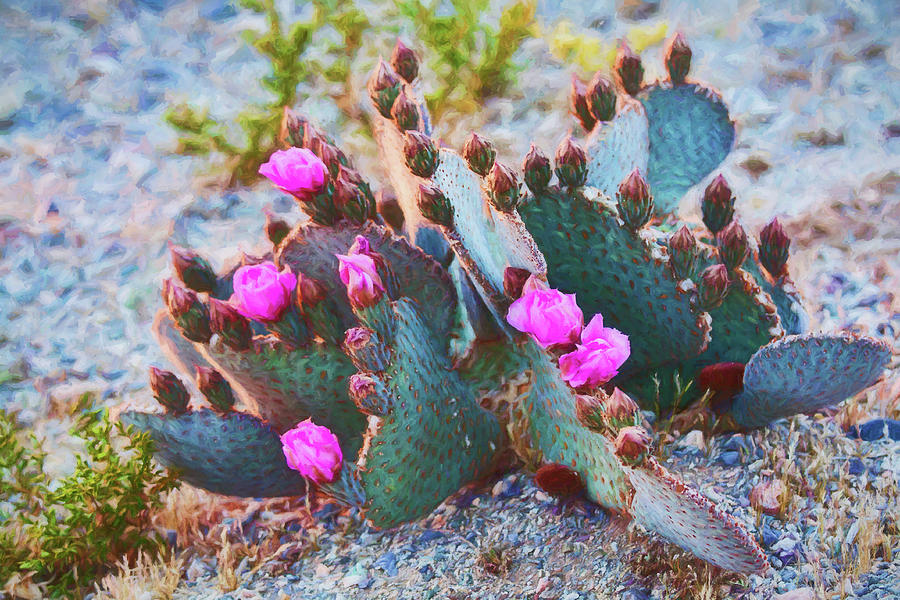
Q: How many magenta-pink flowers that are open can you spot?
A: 6